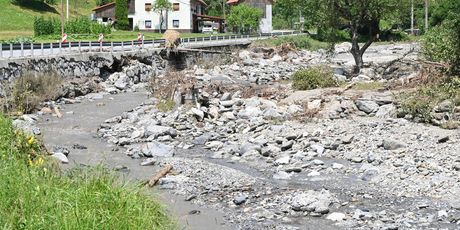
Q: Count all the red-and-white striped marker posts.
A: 3